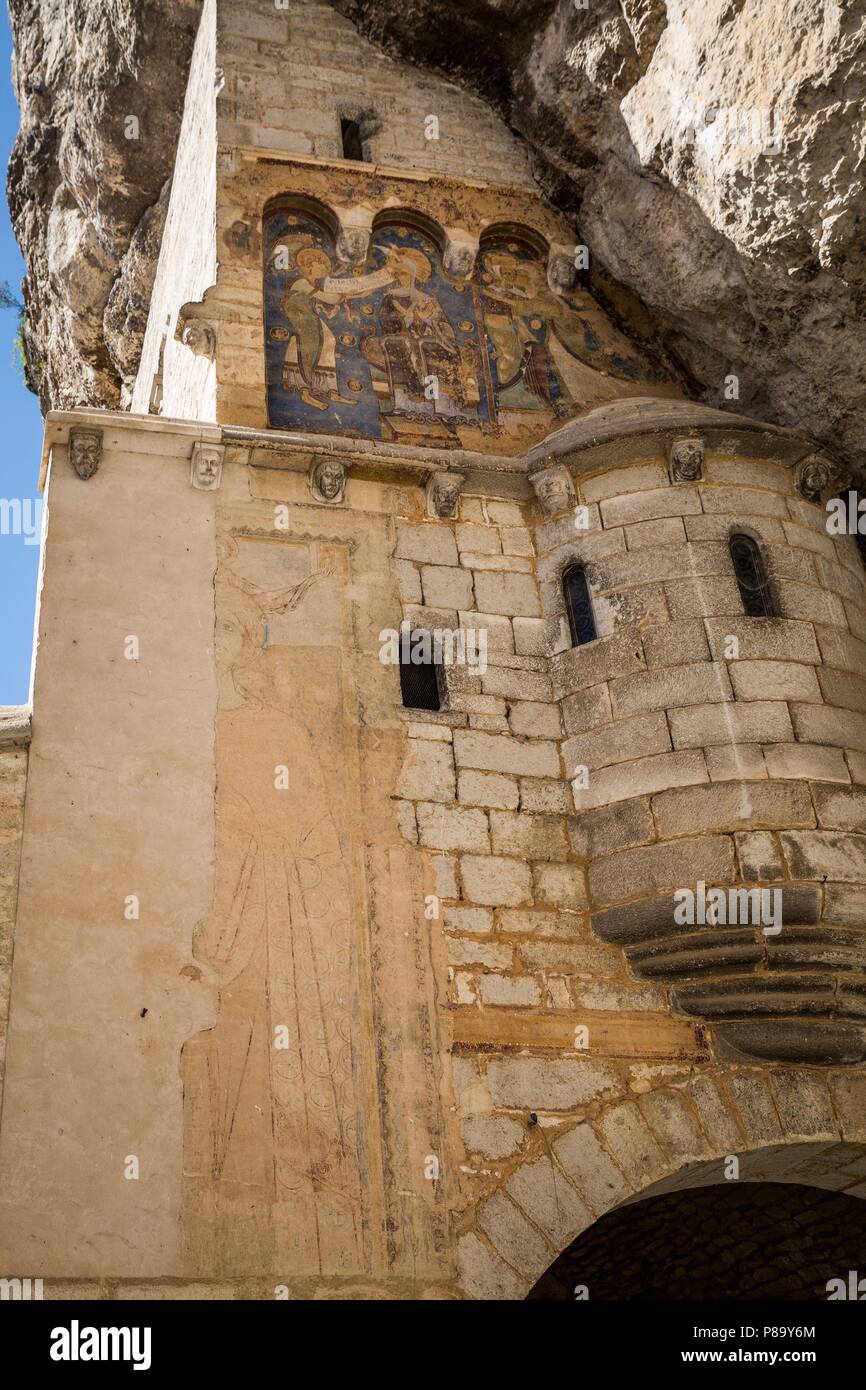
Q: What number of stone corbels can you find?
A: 11